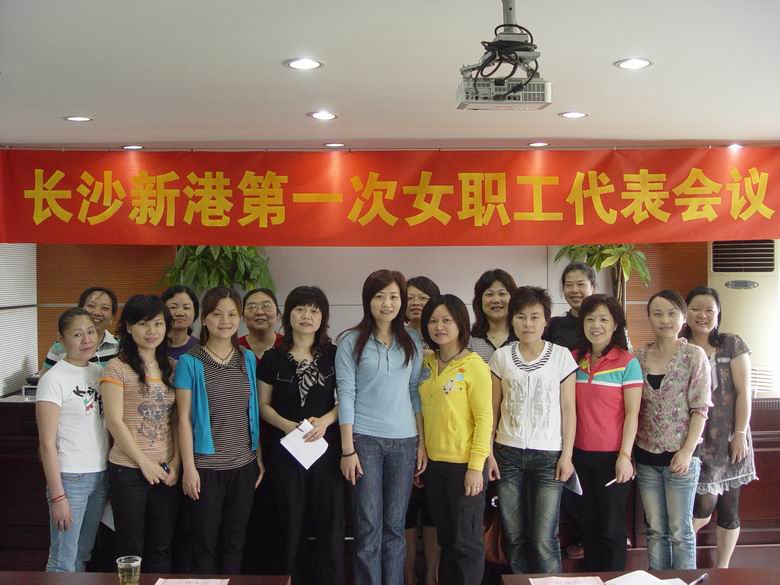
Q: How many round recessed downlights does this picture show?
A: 9